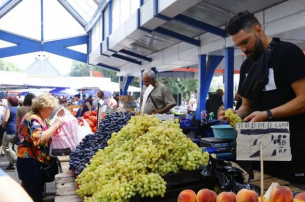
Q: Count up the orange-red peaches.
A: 6